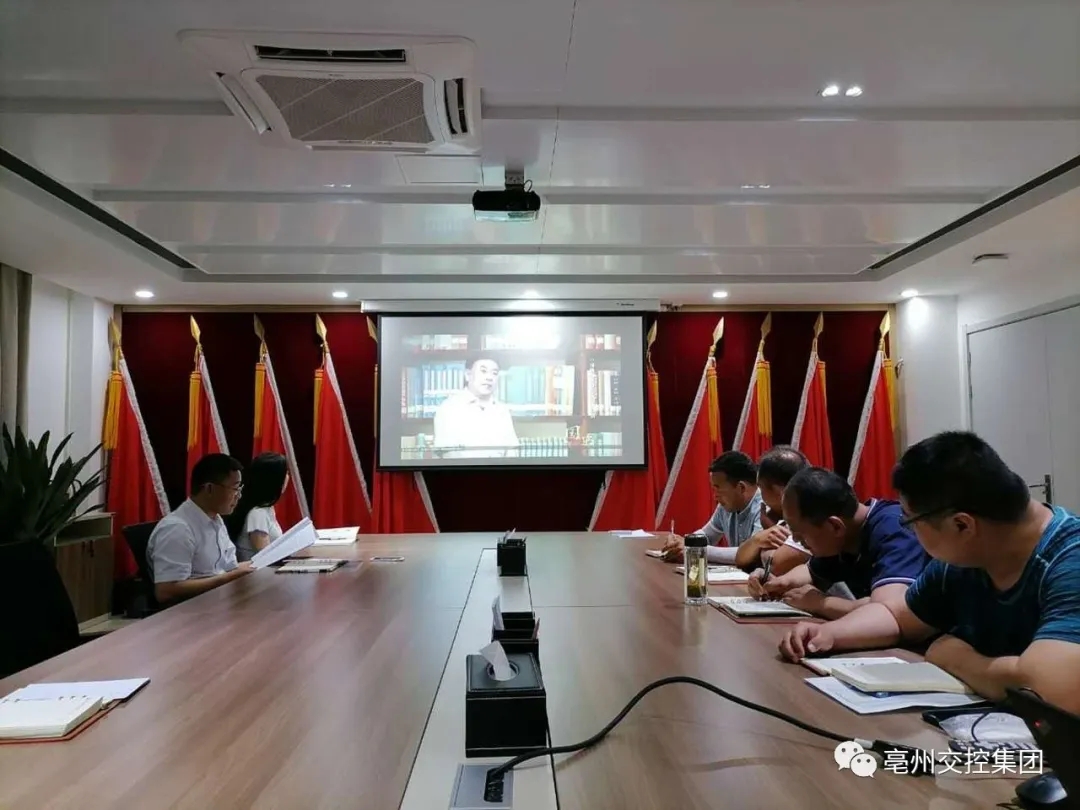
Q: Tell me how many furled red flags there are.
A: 10